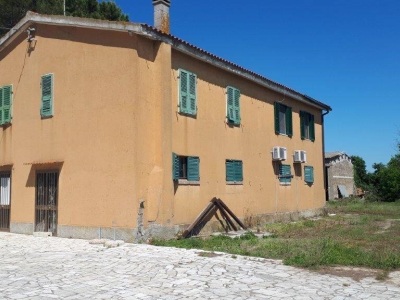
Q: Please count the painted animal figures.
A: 0